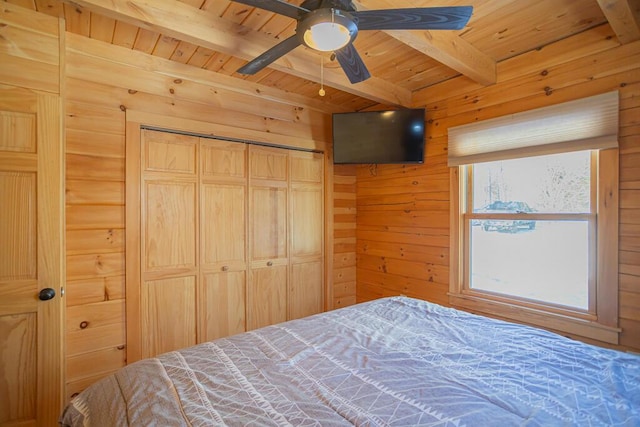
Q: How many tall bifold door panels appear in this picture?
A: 4